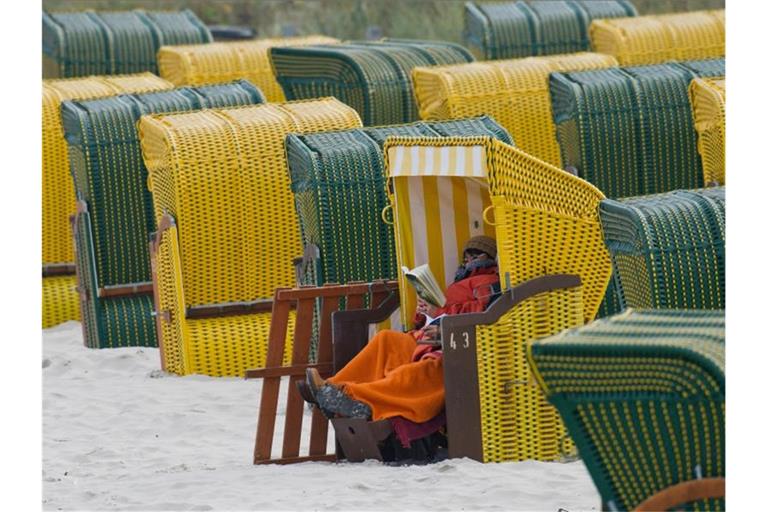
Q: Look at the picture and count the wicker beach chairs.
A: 15